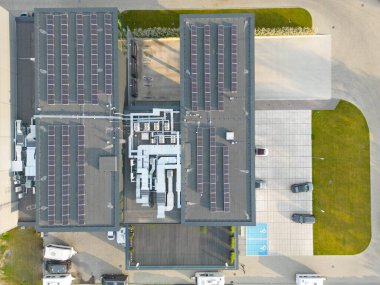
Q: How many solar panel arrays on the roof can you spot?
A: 15